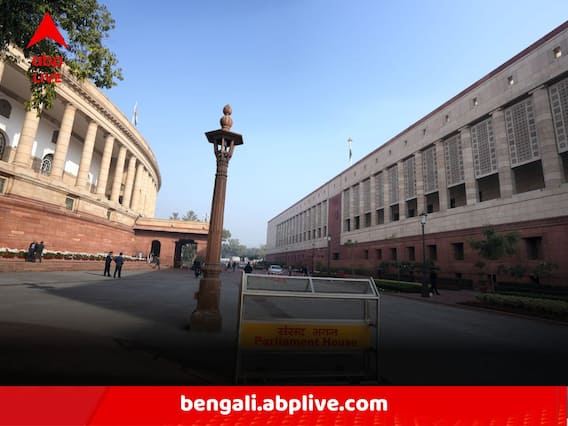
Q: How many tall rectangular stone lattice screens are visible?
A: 11